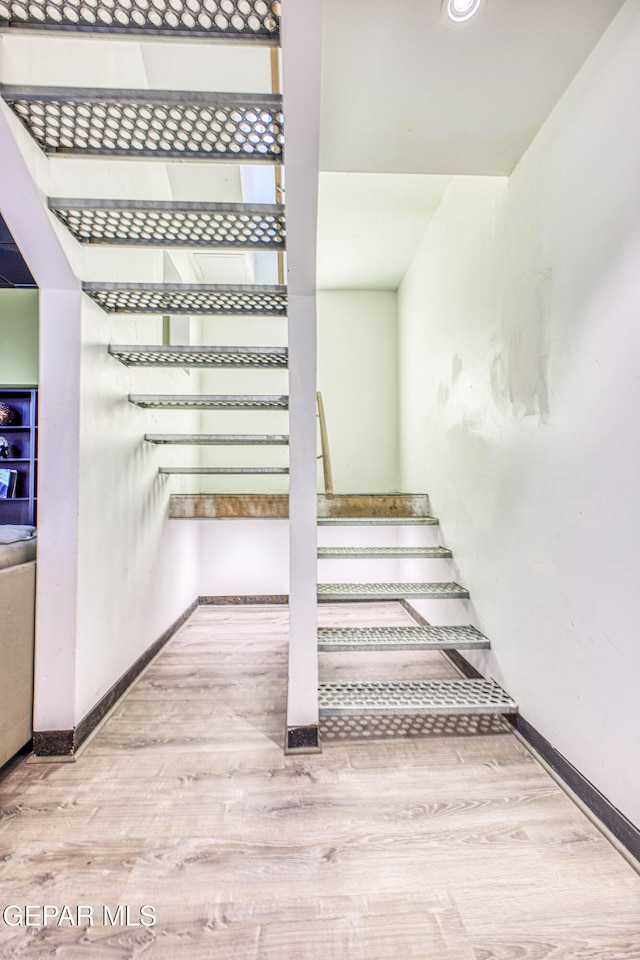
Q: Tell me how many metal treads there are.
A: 13